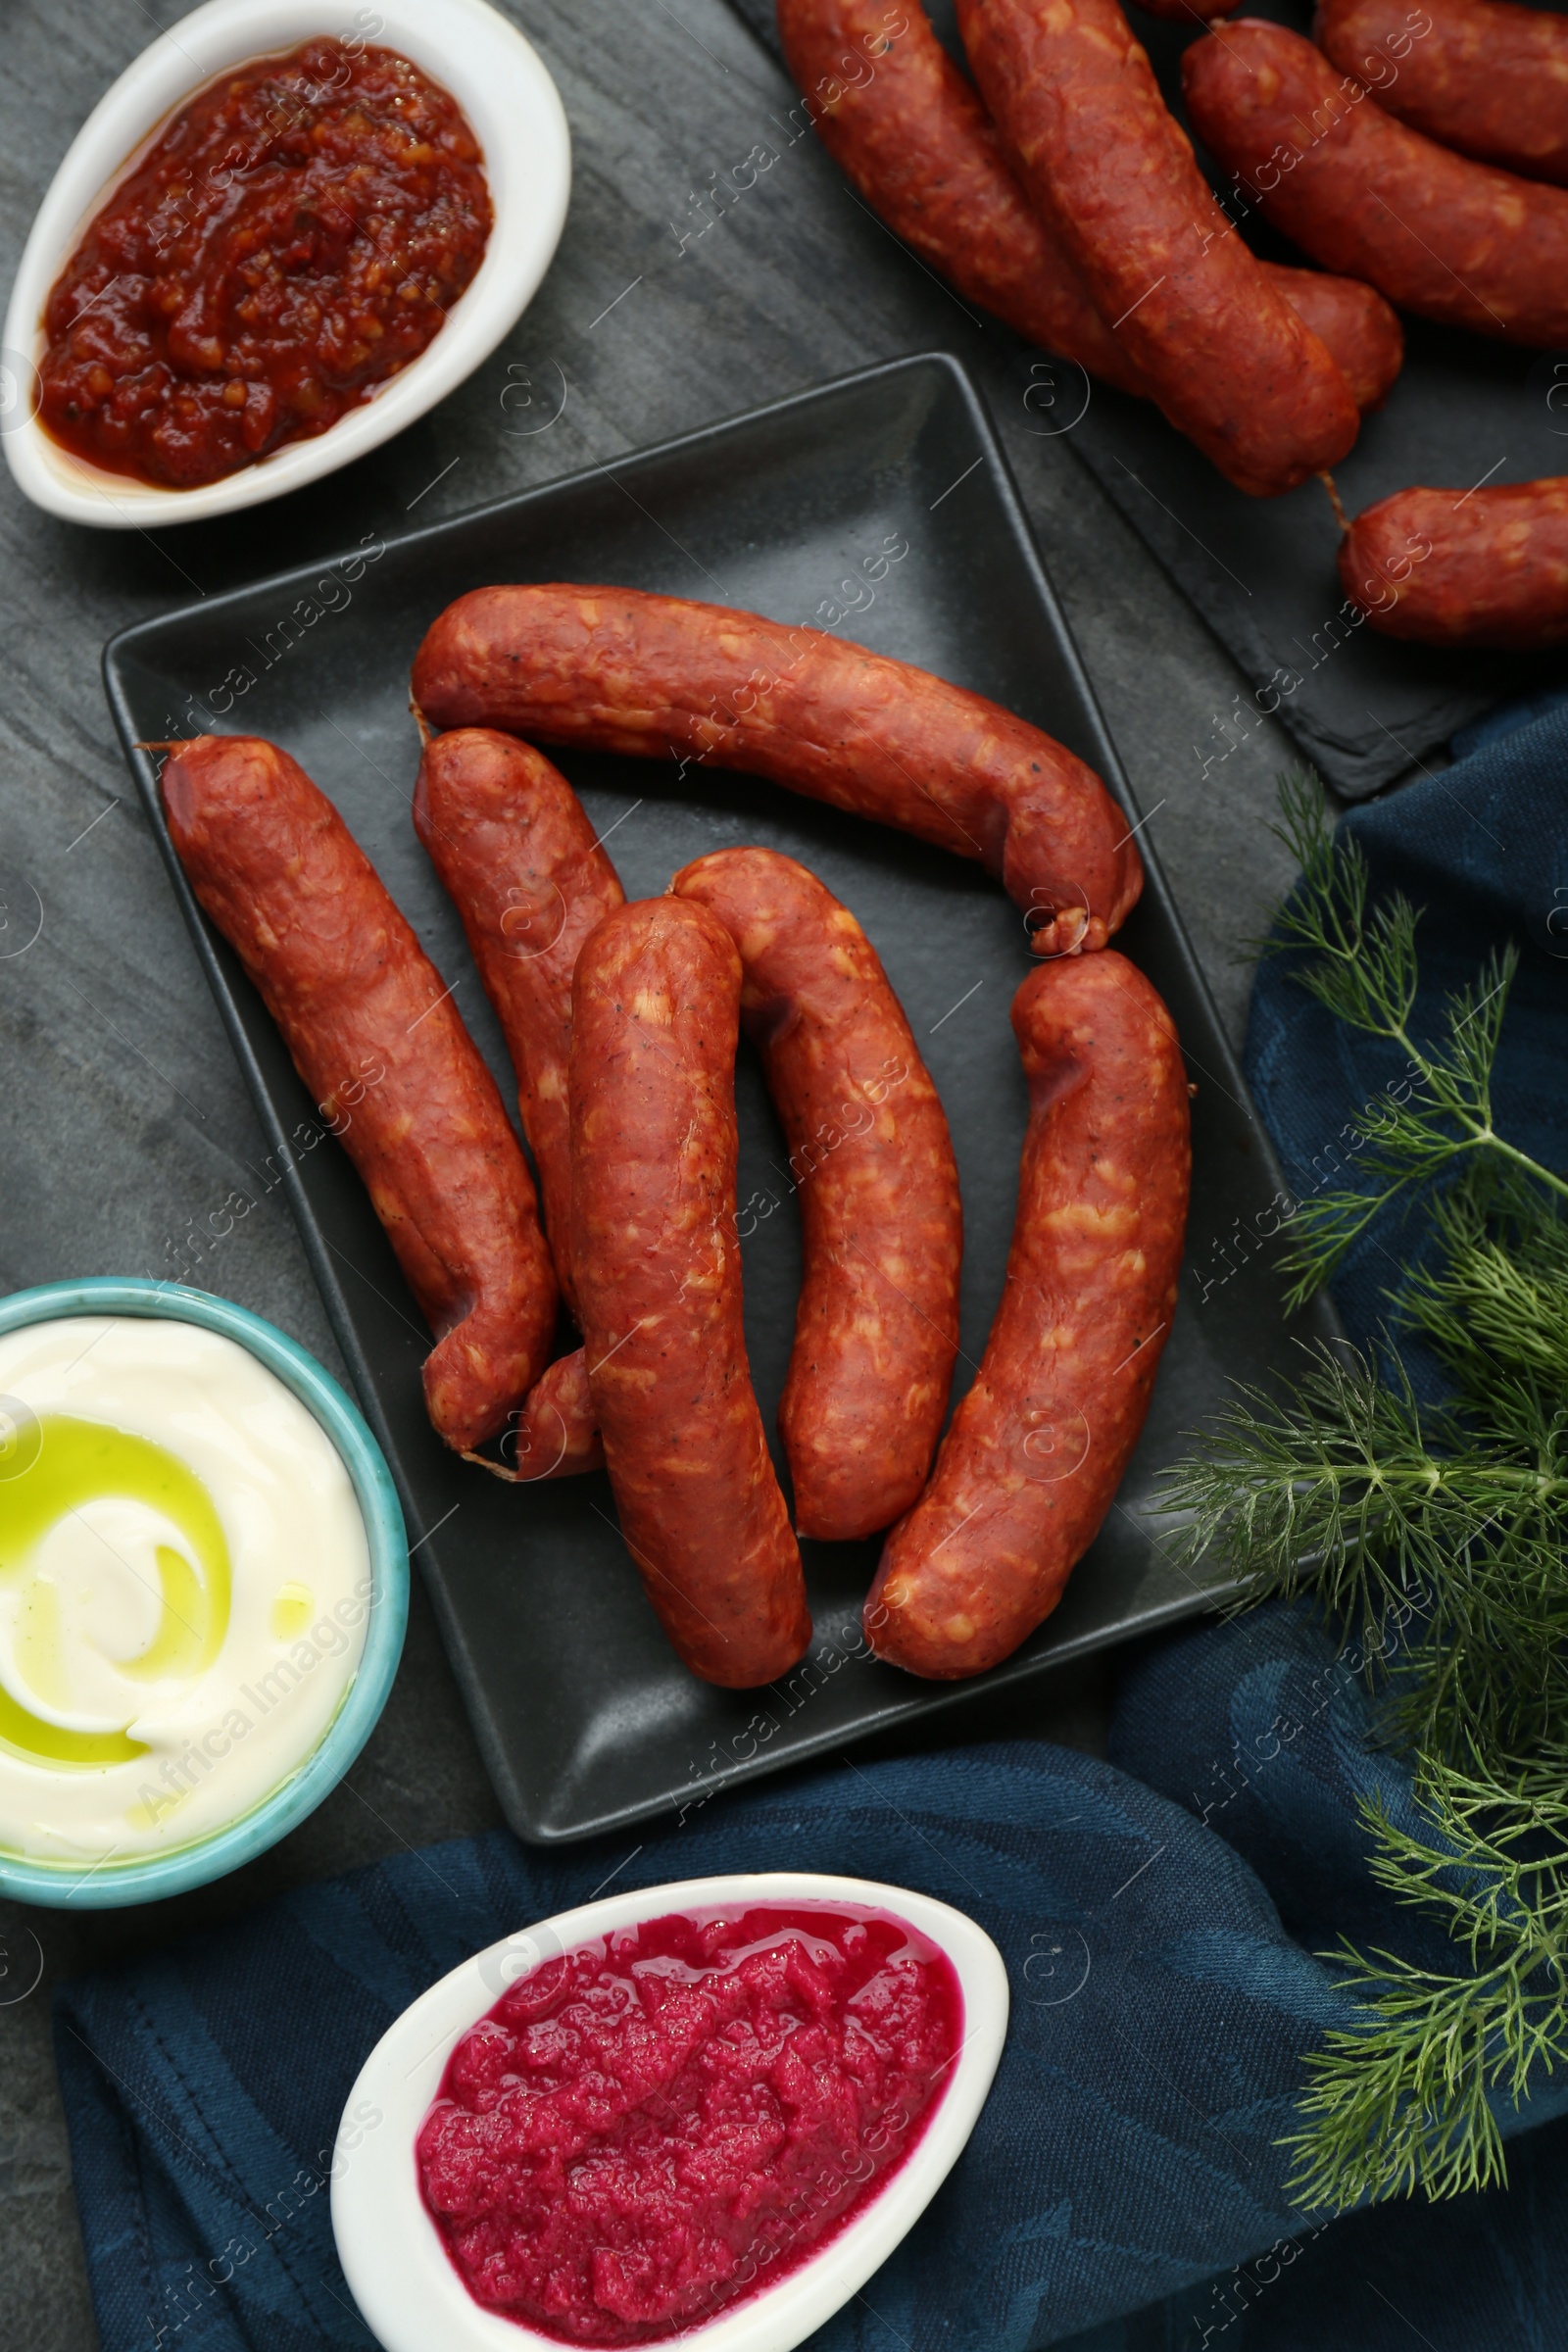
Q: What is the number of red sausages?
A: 12